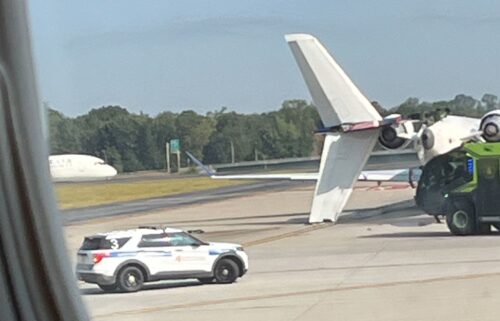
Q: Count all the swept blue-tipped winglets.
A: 1